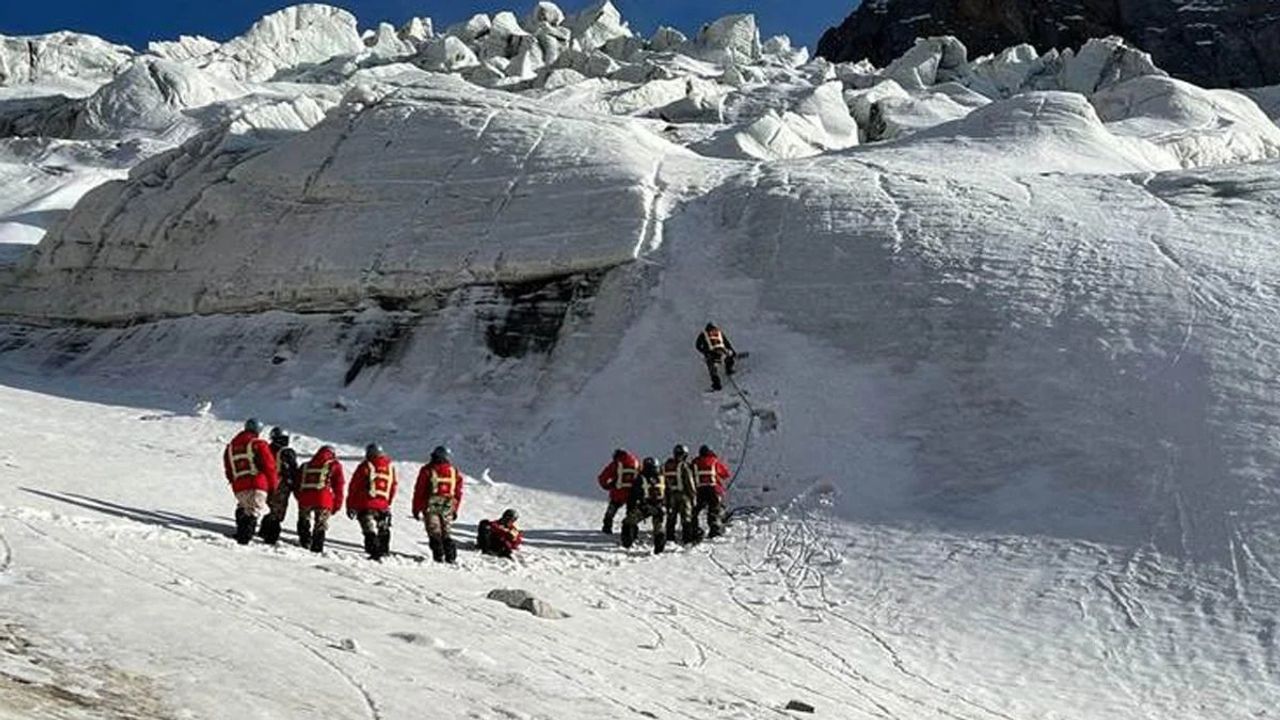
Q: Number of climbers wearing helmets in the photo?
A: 11